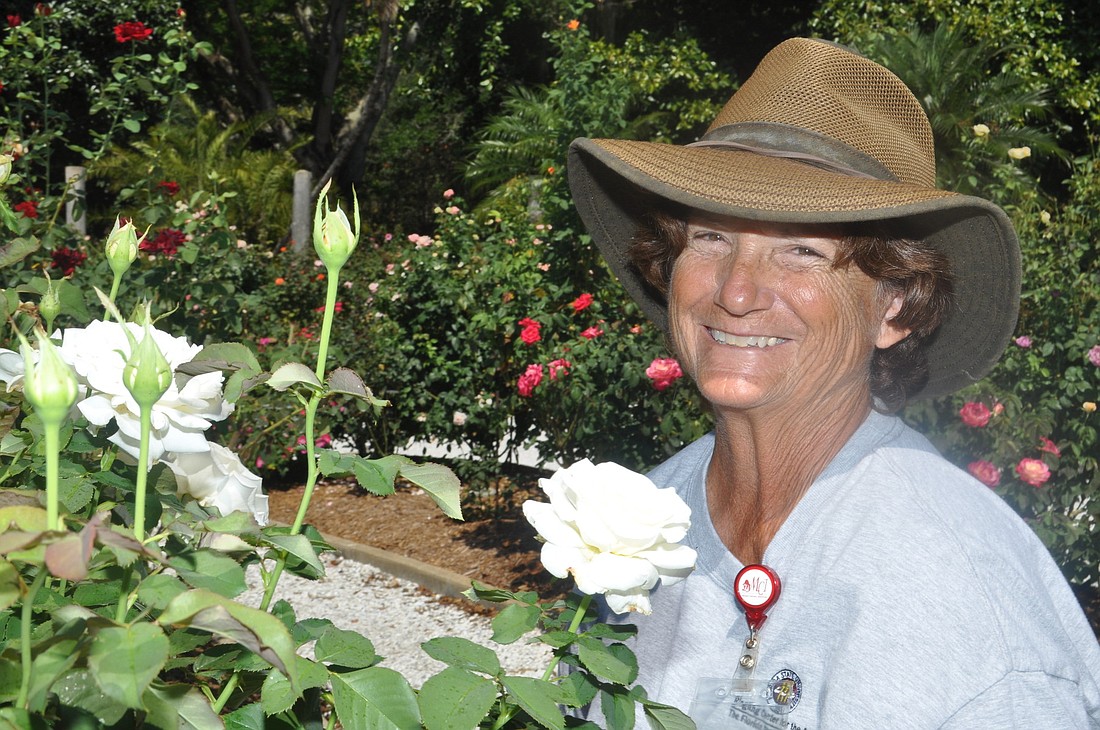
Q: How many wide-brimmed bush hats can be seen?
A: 1